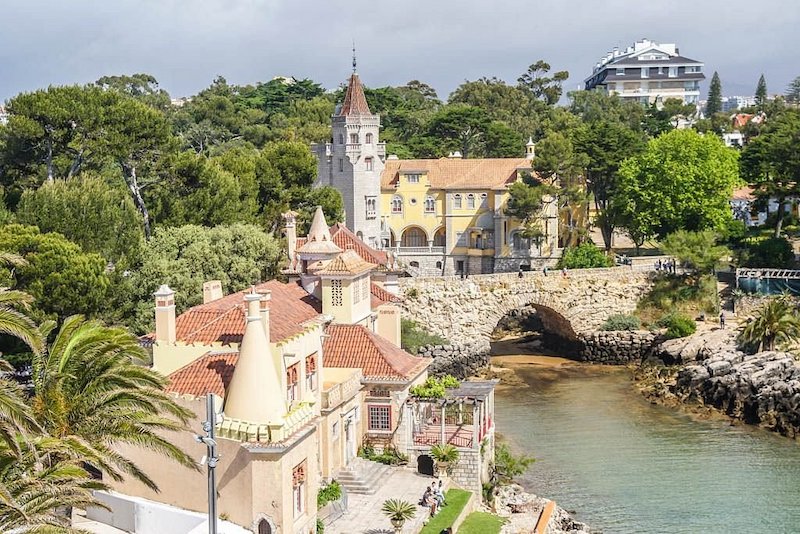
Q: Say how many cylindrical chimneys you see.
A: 1